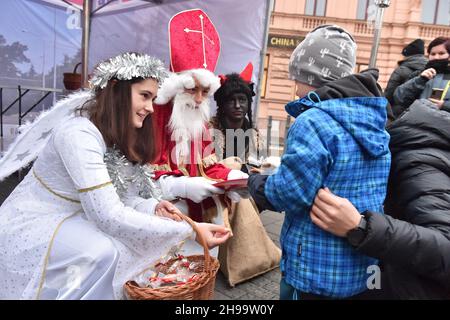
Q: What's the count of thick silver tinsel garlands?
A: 2